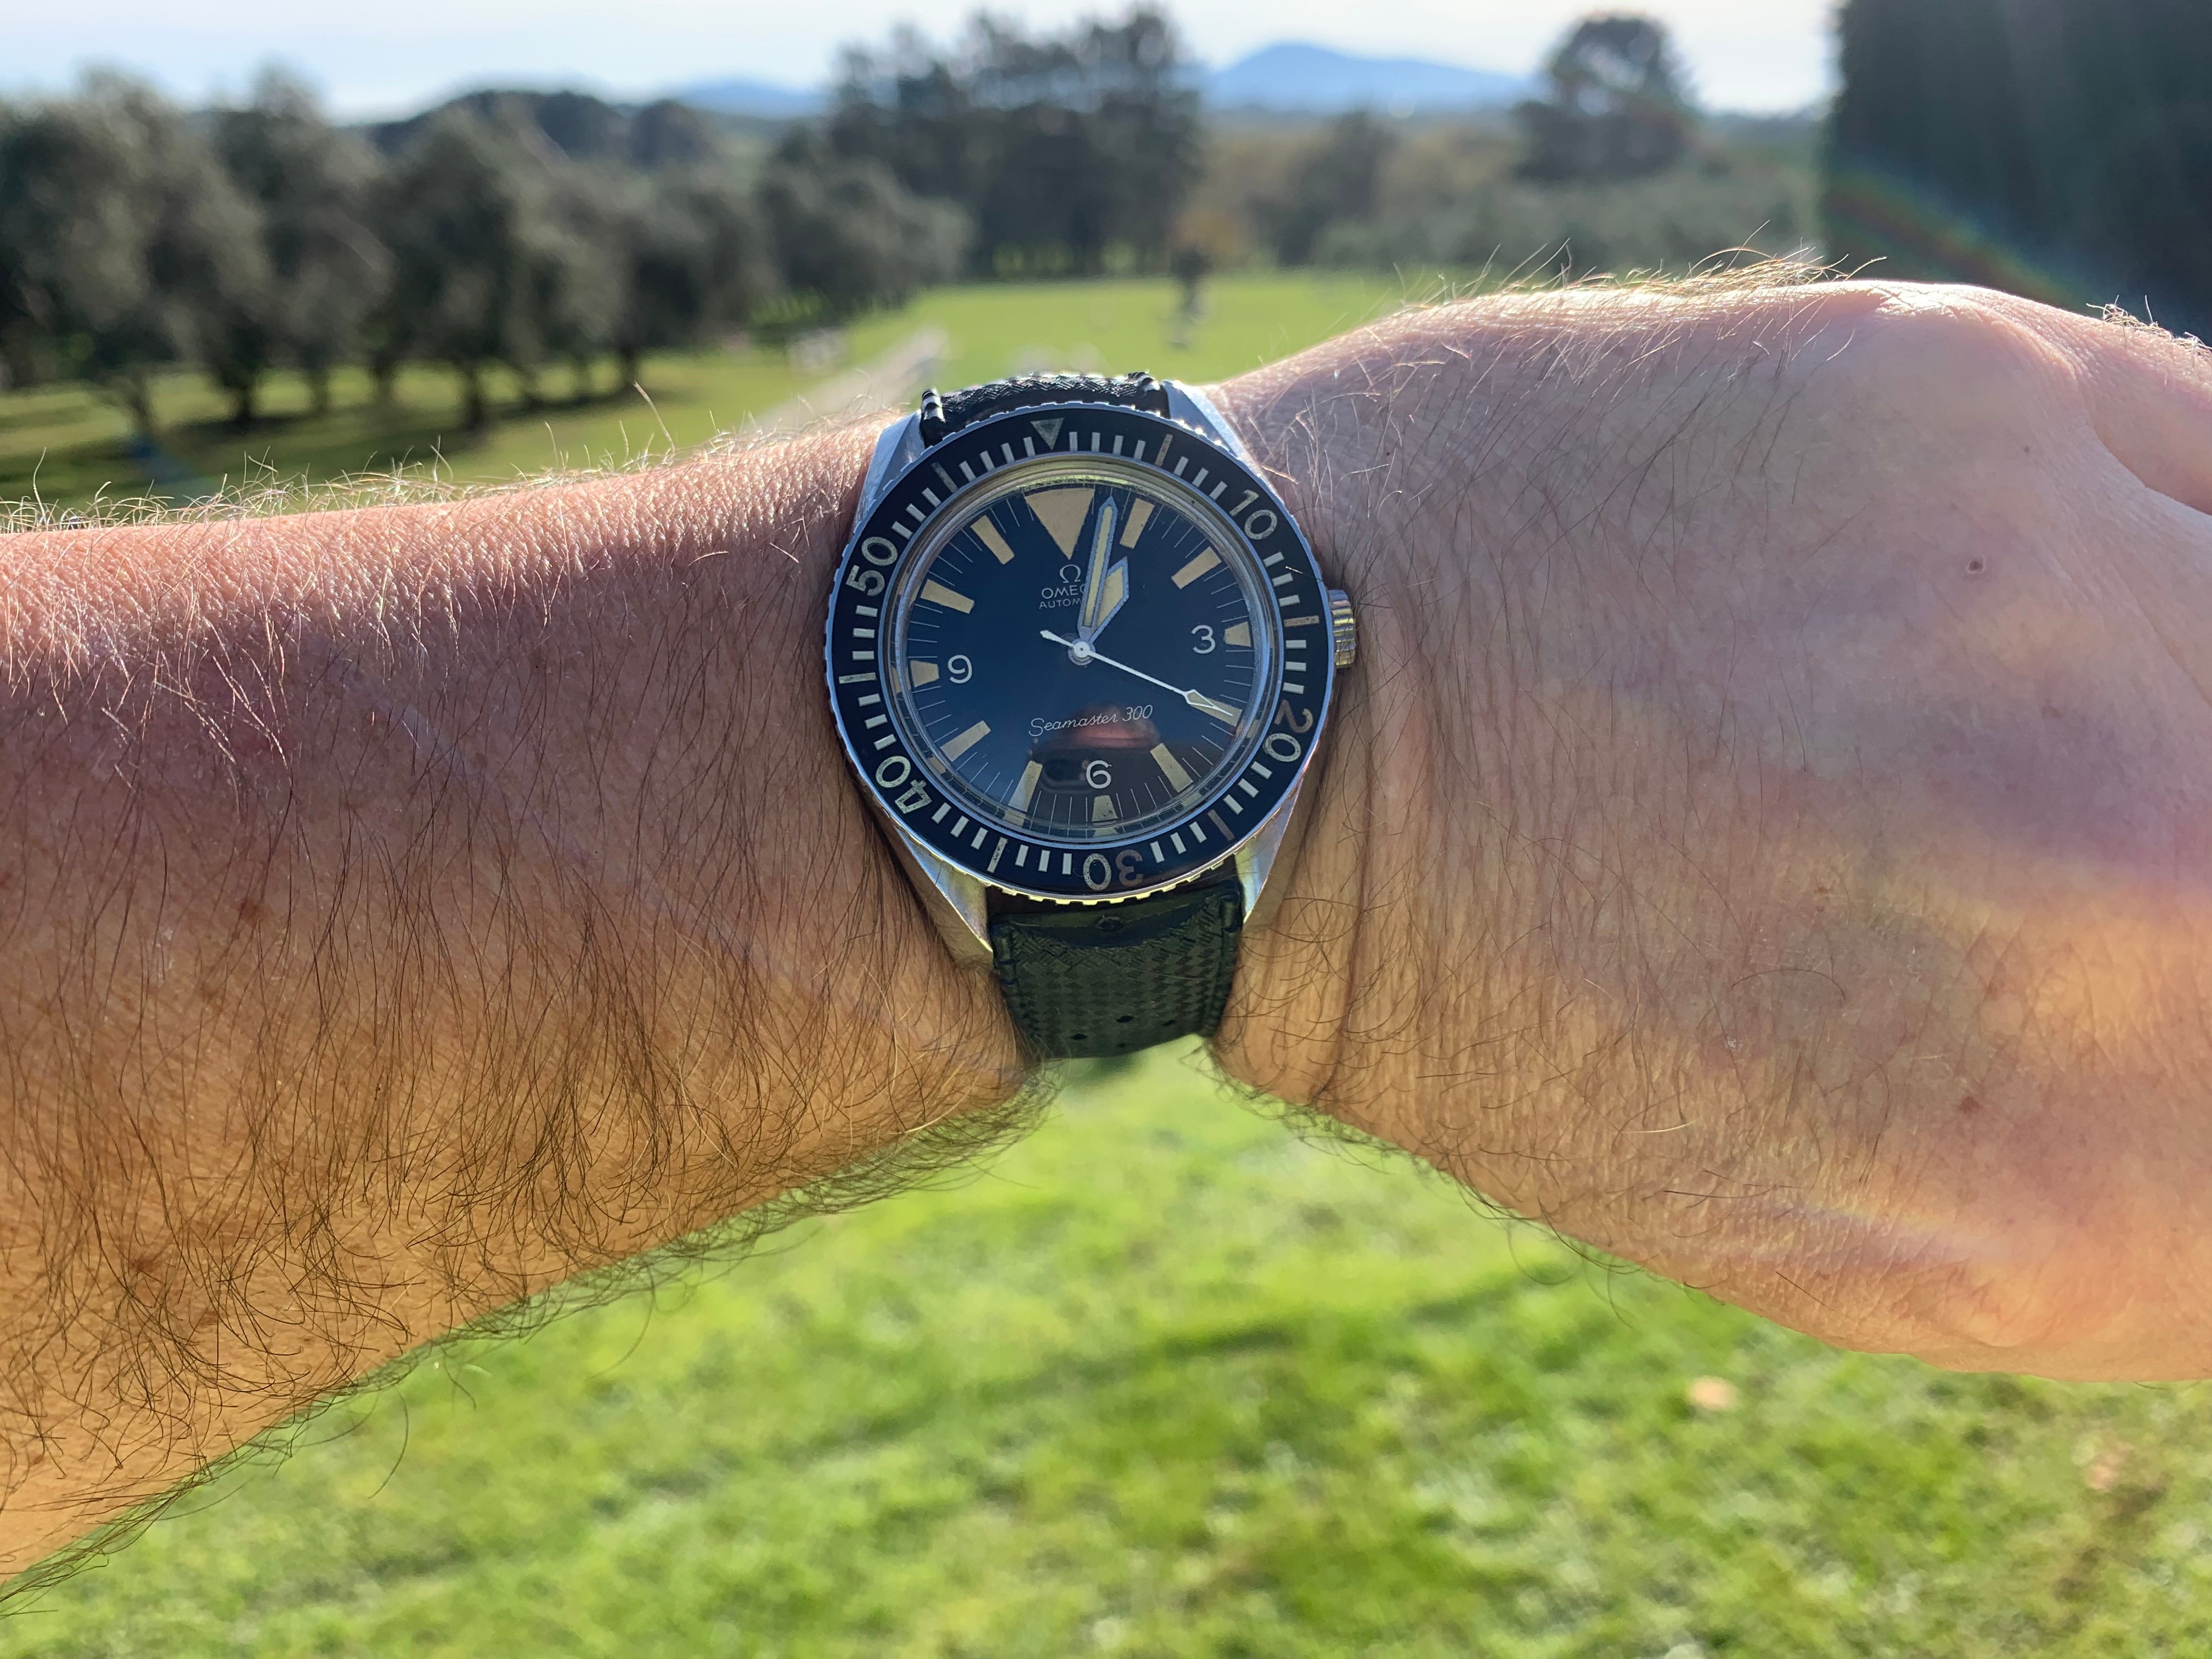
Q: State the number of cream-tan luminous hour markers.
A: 12